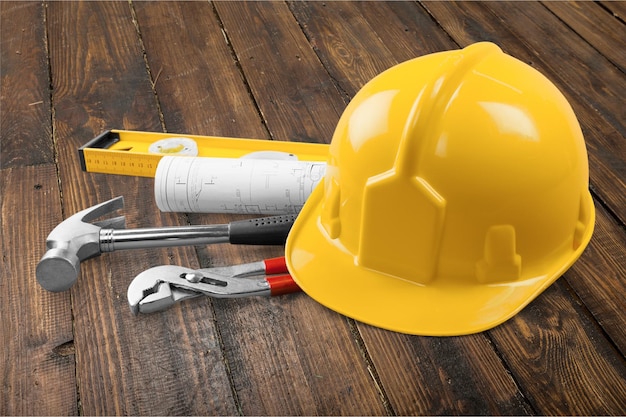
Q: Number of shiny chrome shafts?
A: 1